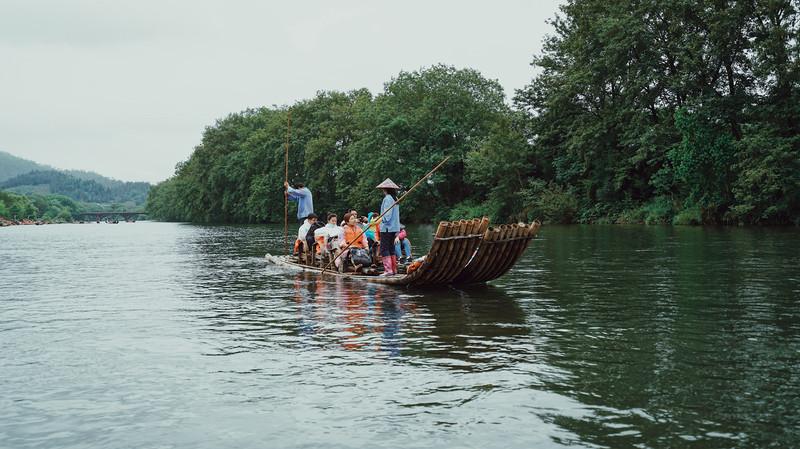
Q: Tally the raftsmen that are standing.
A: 2